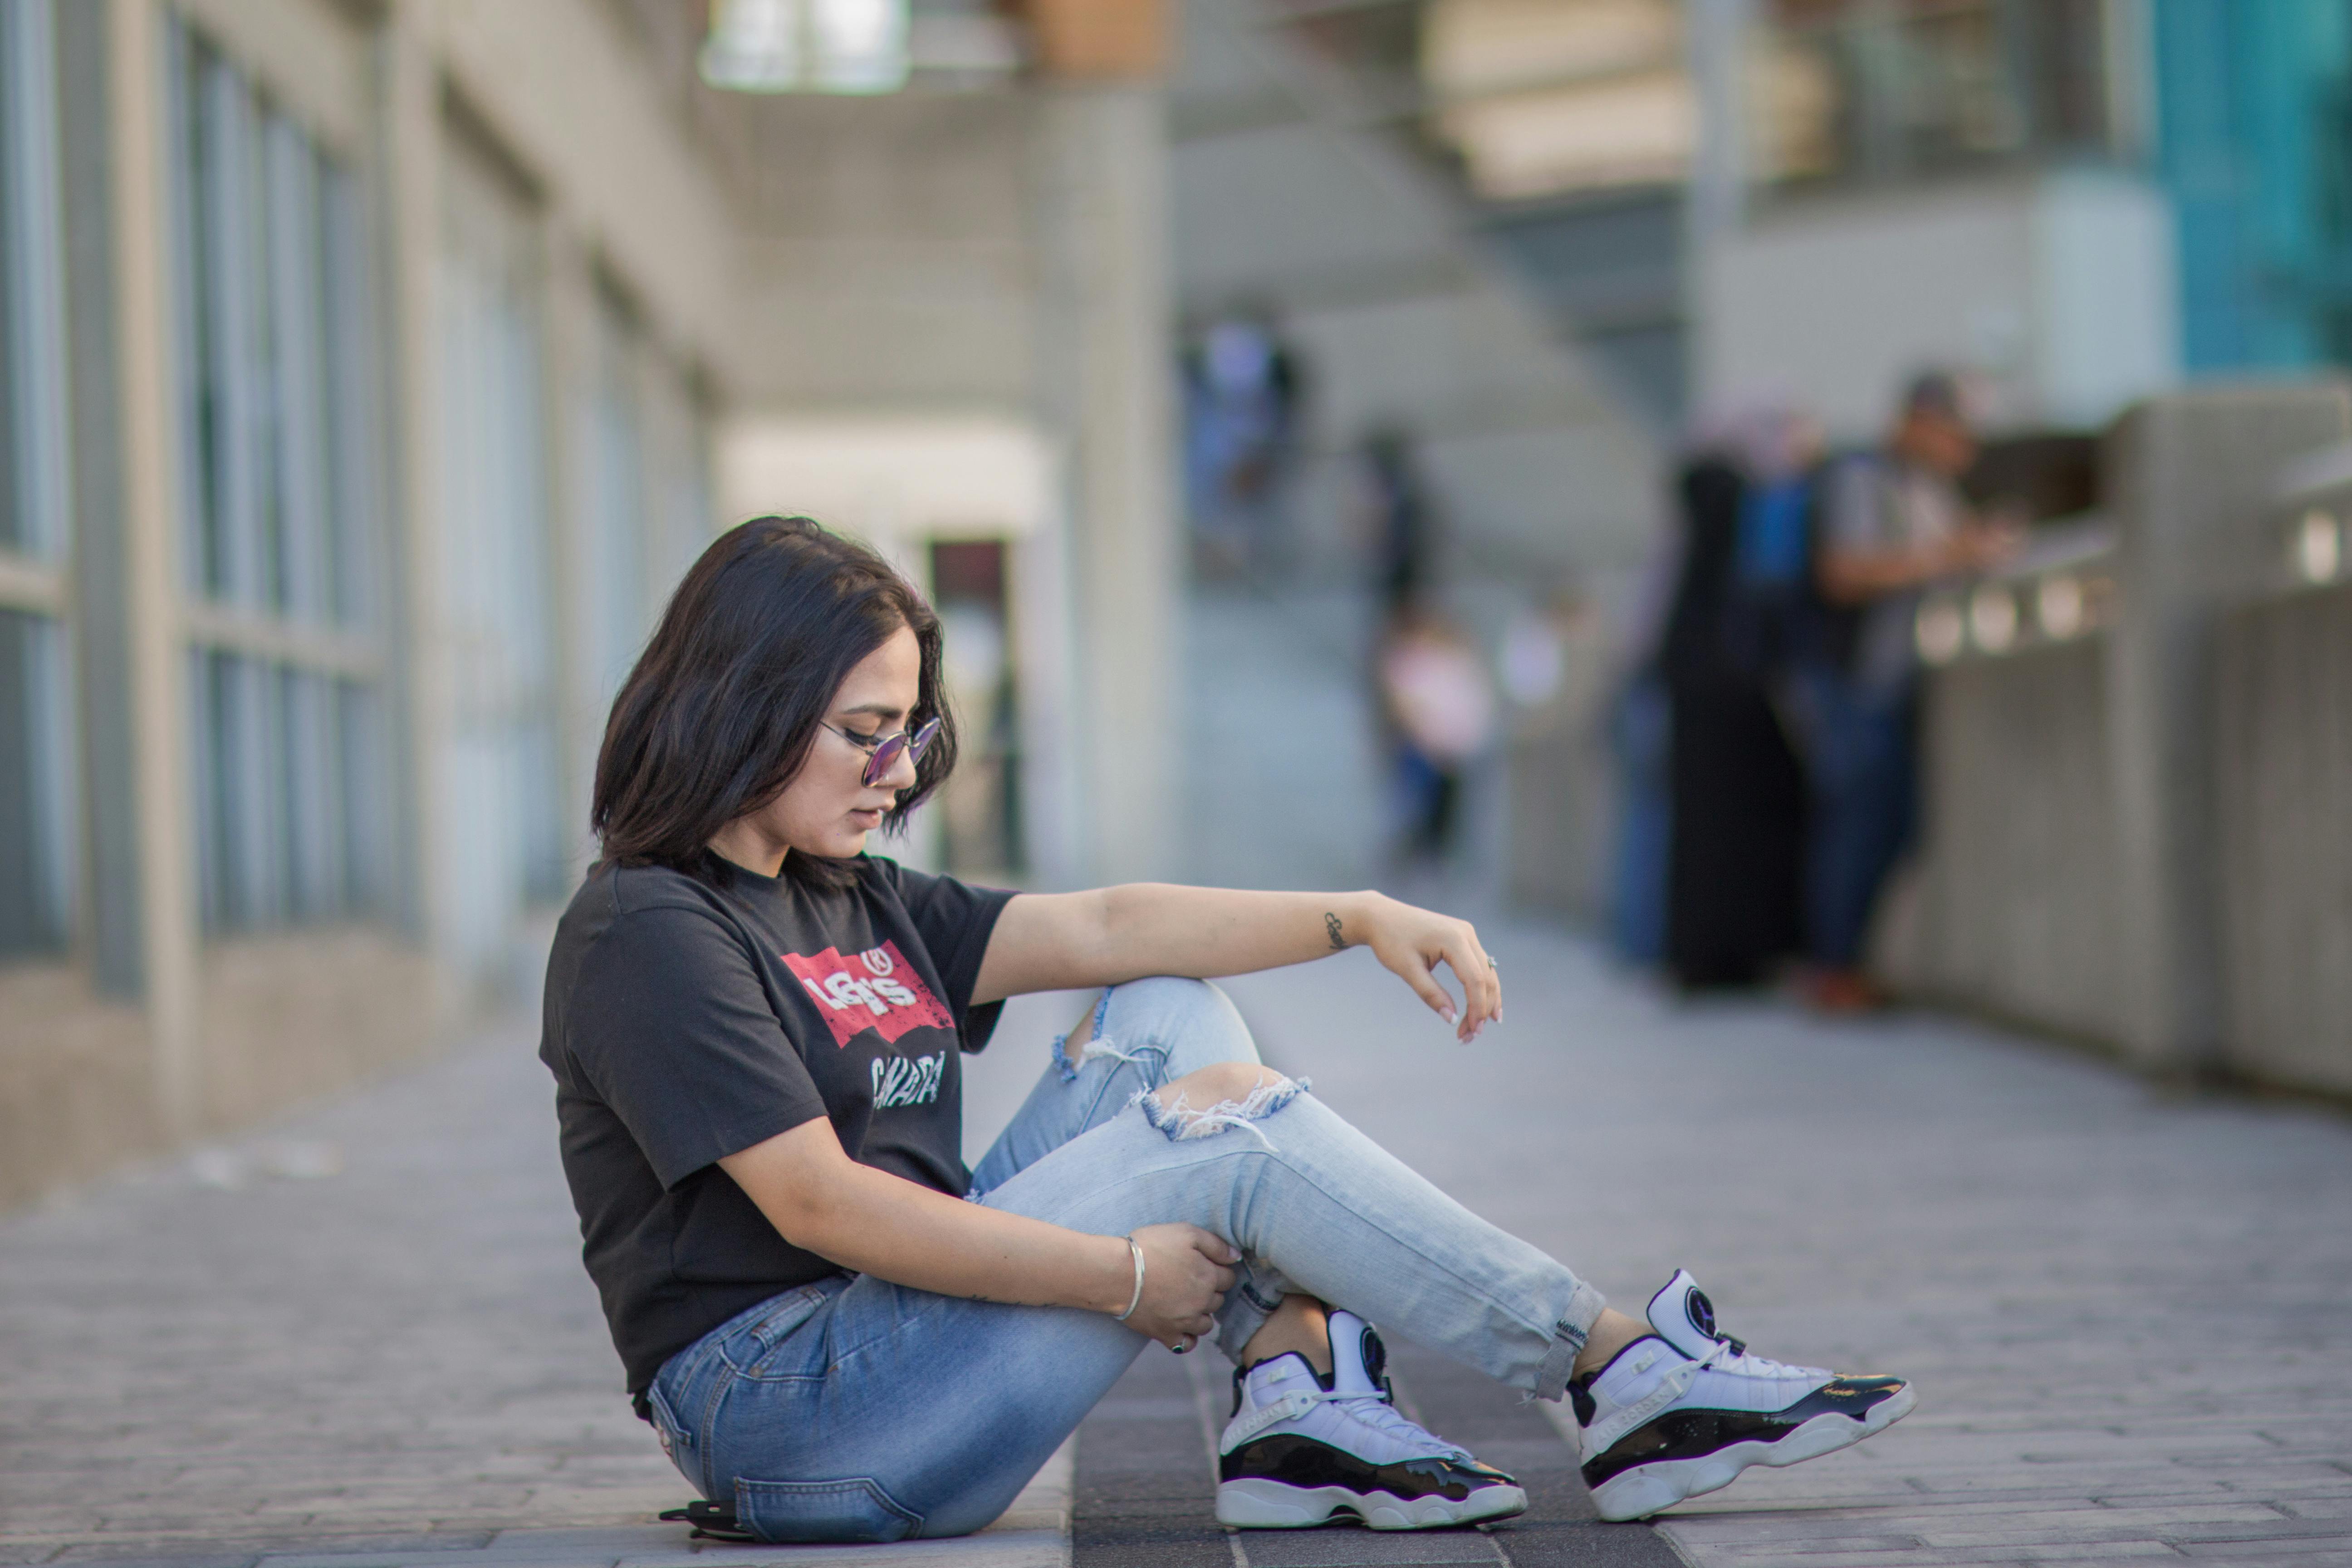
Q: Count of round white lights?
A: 4